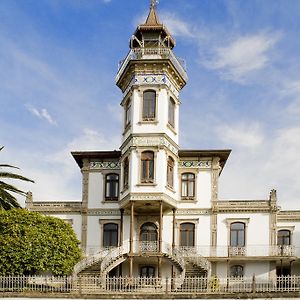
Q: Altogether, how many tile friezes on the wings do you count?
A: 2